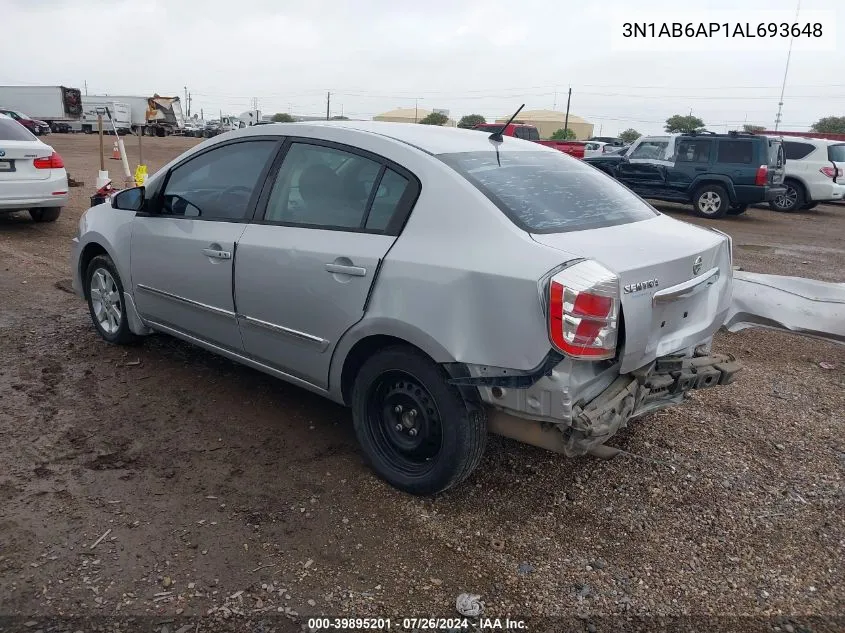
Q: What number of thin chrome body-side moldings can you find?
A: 2